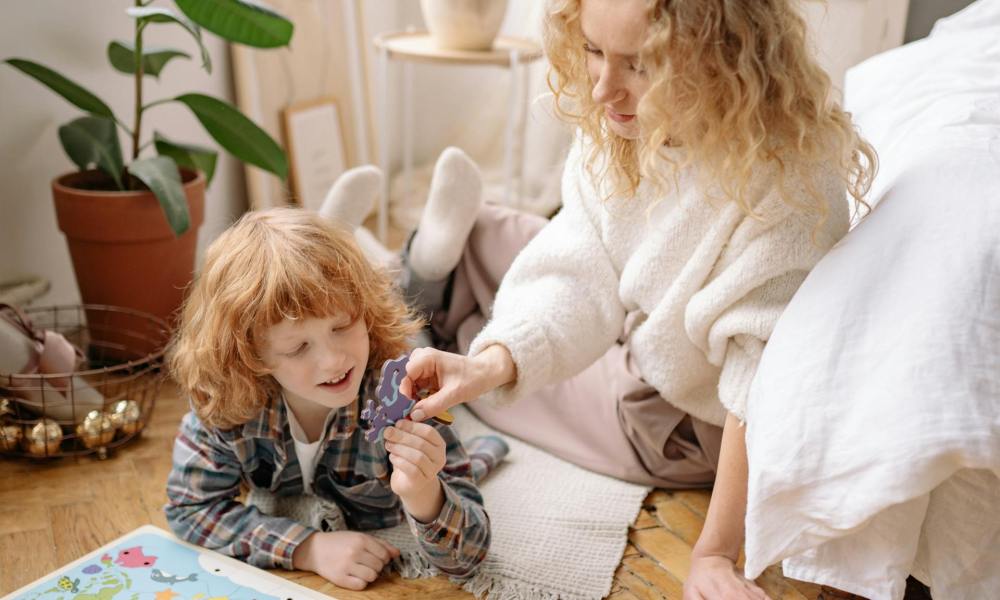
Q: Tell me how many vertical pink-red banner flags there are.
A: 0